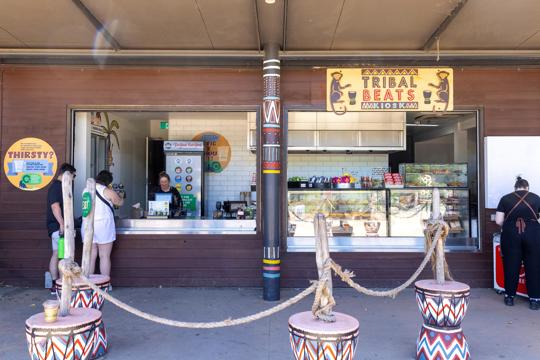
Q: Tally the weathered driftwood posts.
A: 4